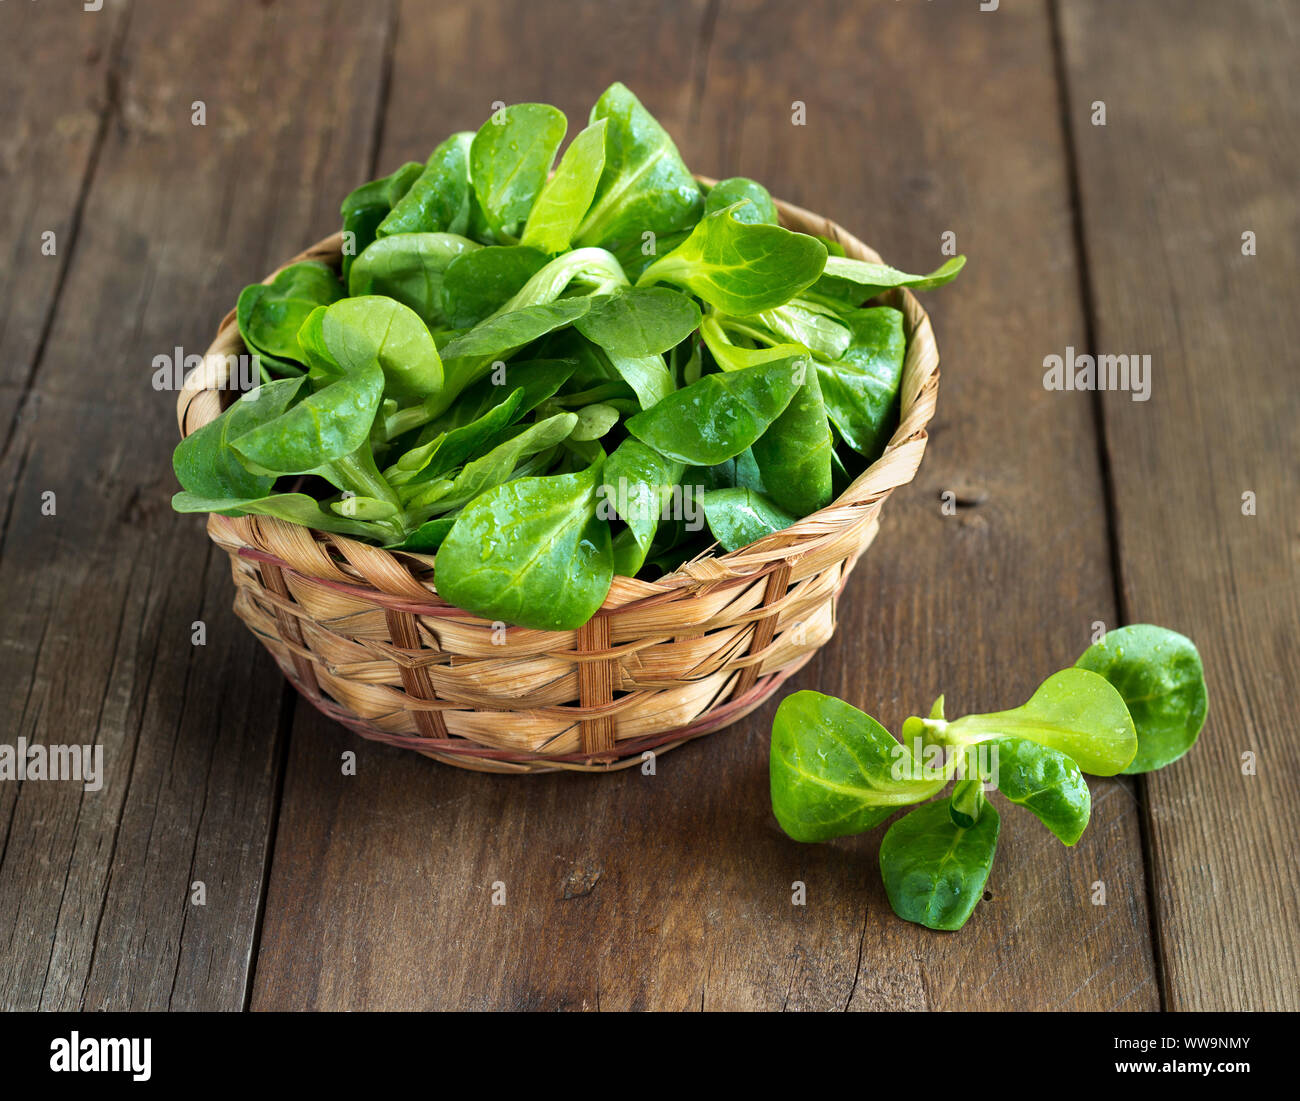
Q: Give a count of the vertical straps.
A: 4